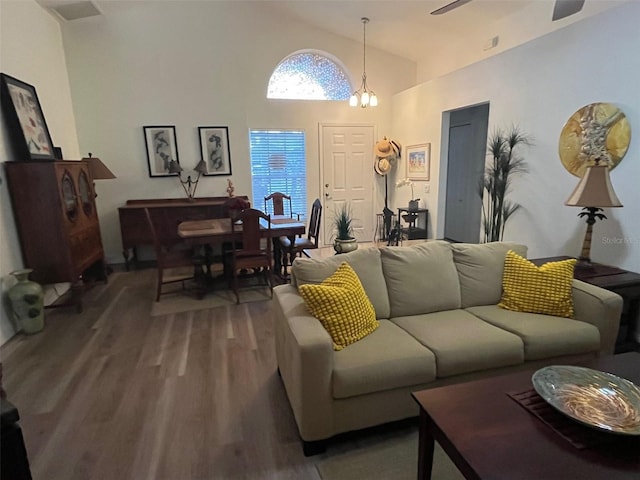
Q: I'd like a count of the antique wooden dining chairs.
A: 4